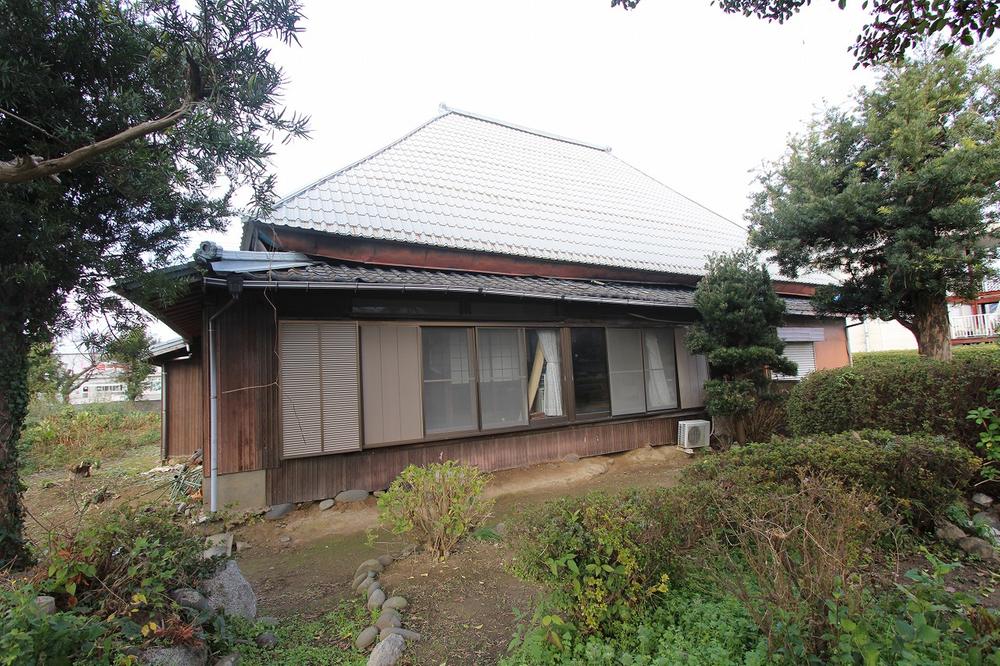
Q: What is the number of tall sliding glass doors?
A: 6